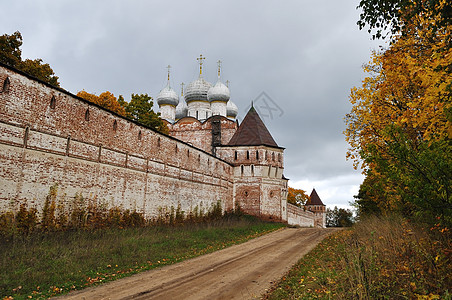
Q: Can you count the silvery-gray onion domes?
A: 5